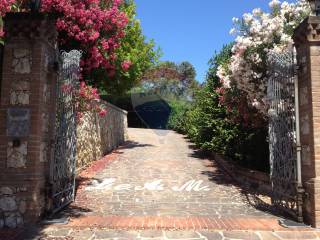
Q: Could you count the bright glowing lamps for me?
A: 0